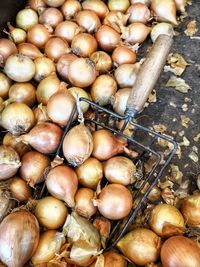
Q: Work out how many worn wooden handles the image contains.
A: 1